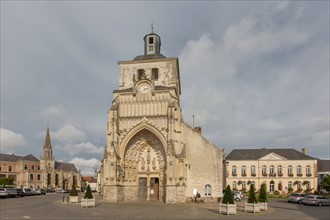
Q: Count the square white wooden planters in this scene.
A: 5